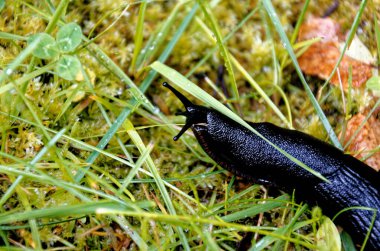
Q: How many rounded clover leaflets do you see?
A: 3